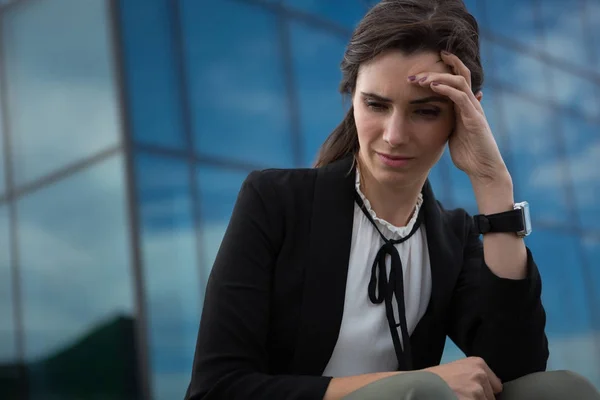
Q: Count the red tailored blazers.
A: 0